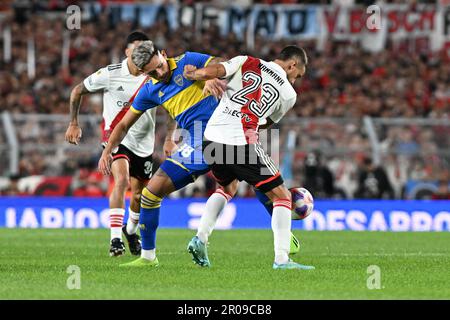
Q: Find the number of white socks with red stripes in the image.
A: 4